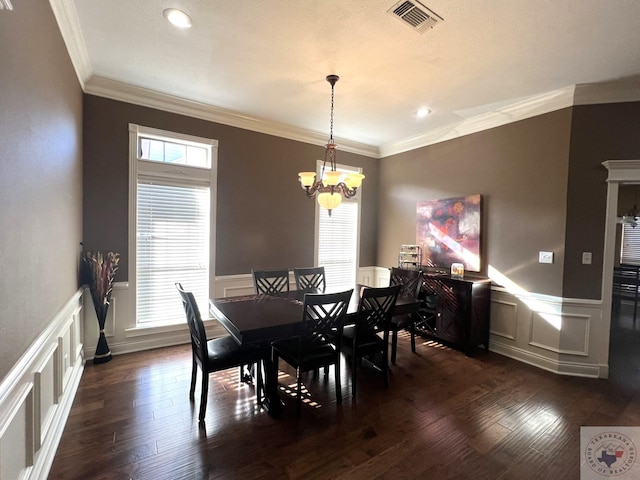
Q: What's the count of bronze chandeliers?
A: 1